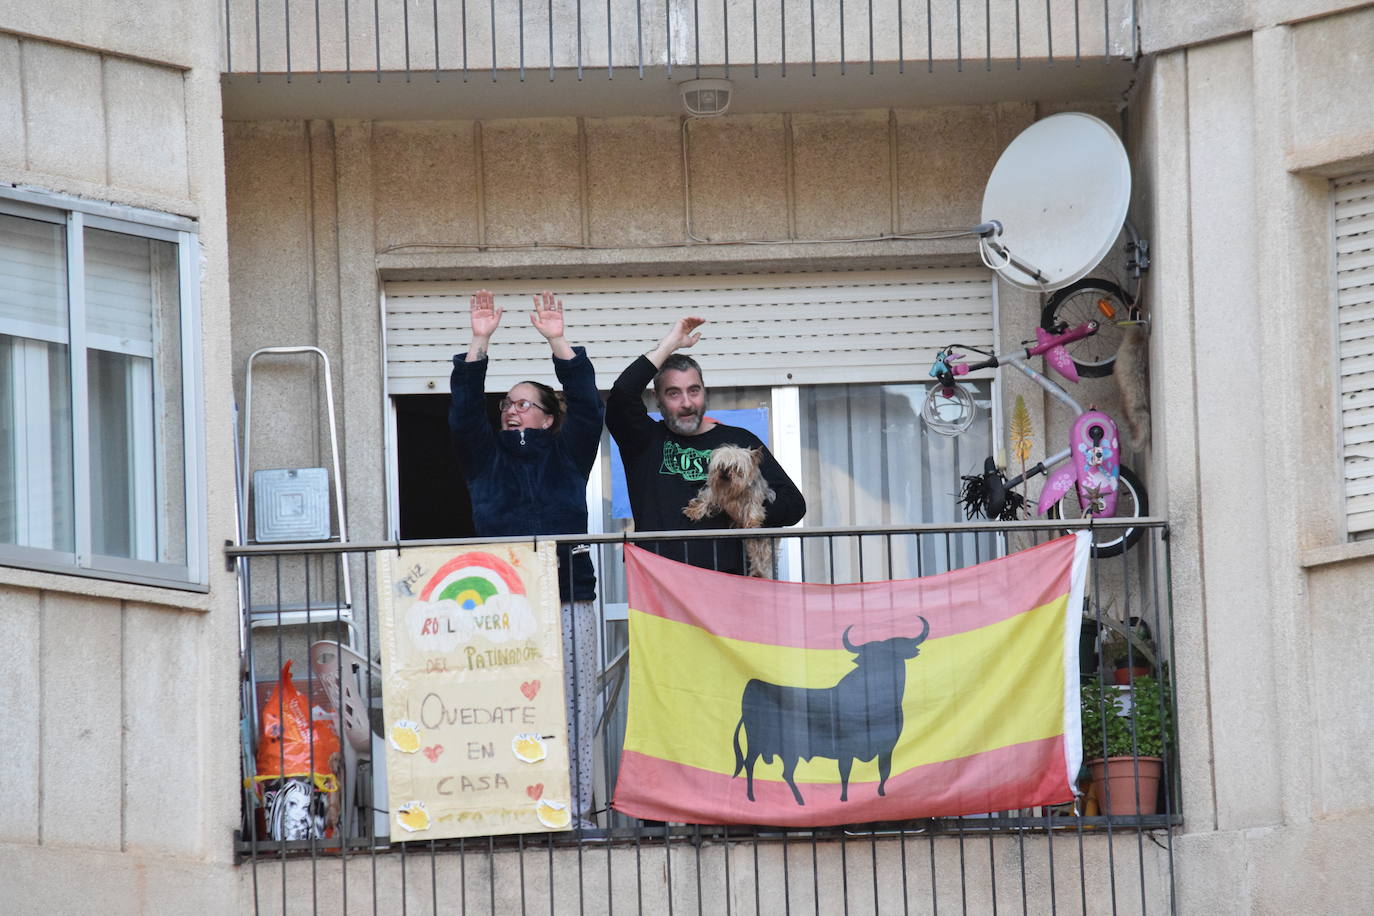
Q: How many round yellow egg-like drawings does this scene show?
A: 4